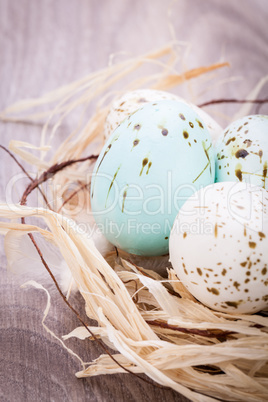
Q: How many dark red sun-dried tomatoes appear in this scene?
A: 0